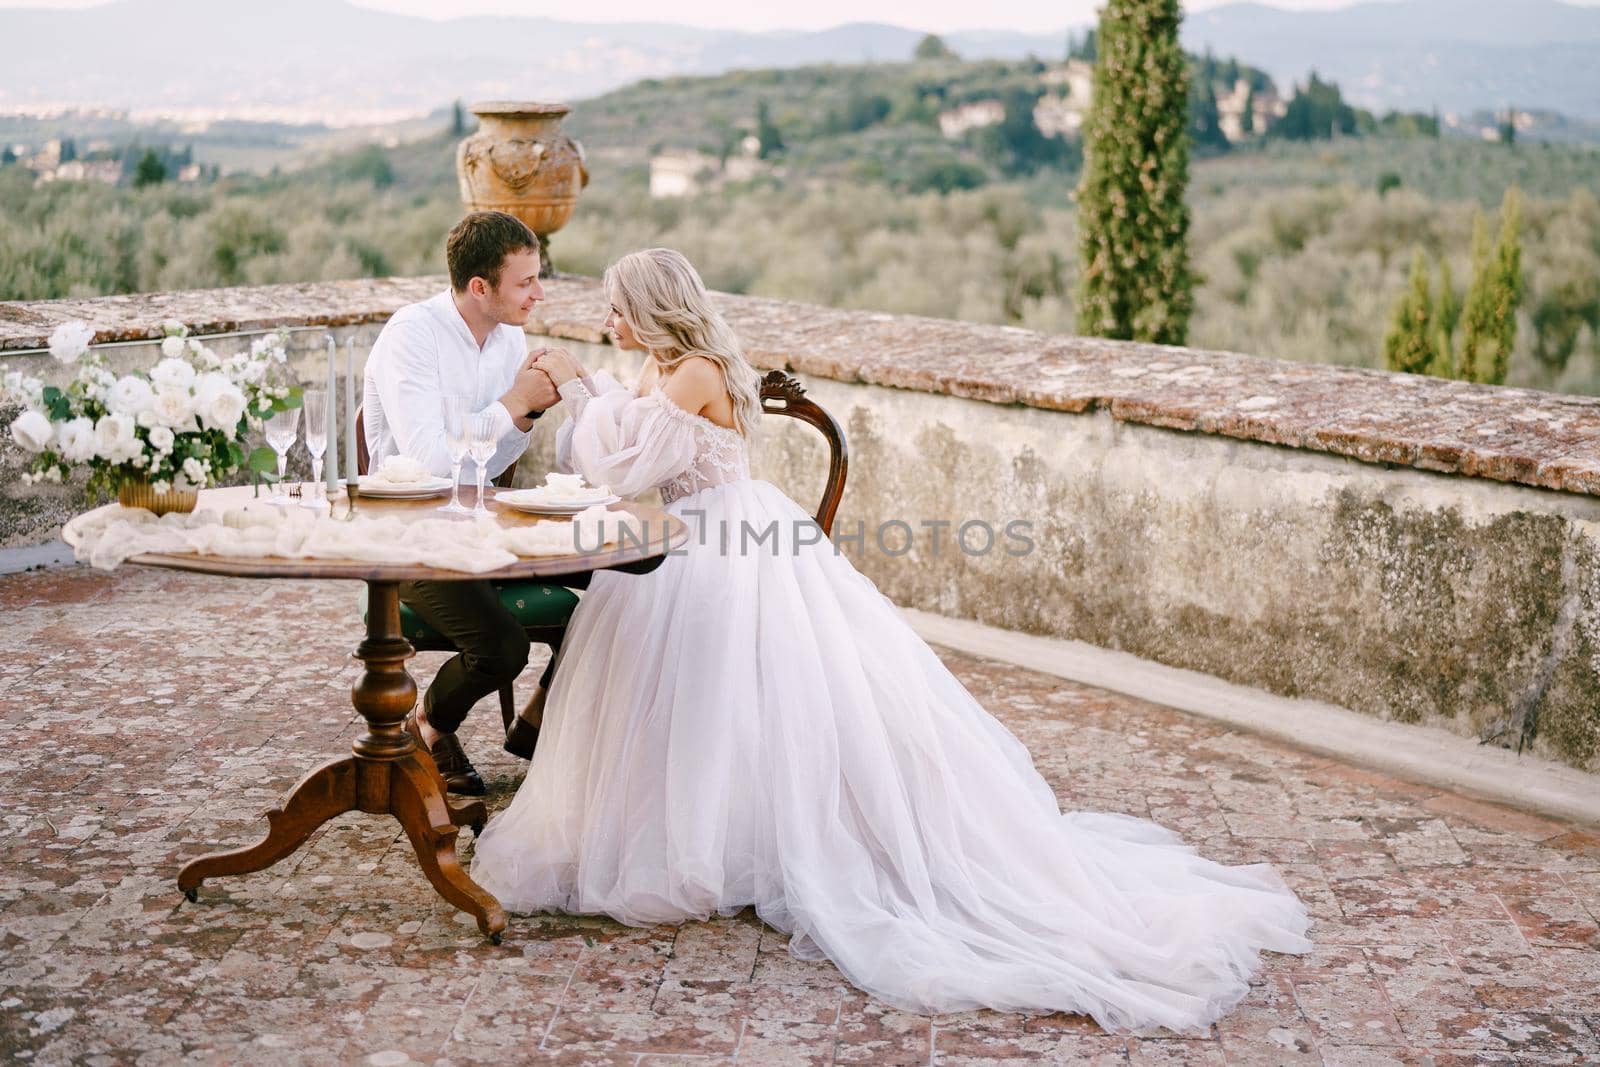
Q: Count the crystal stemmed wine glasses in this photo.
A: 4